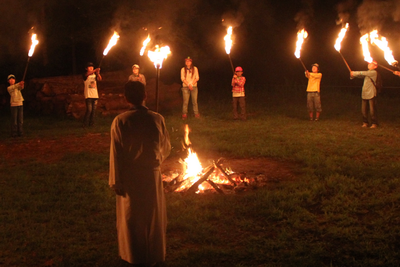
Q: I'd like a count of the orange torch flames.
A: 9